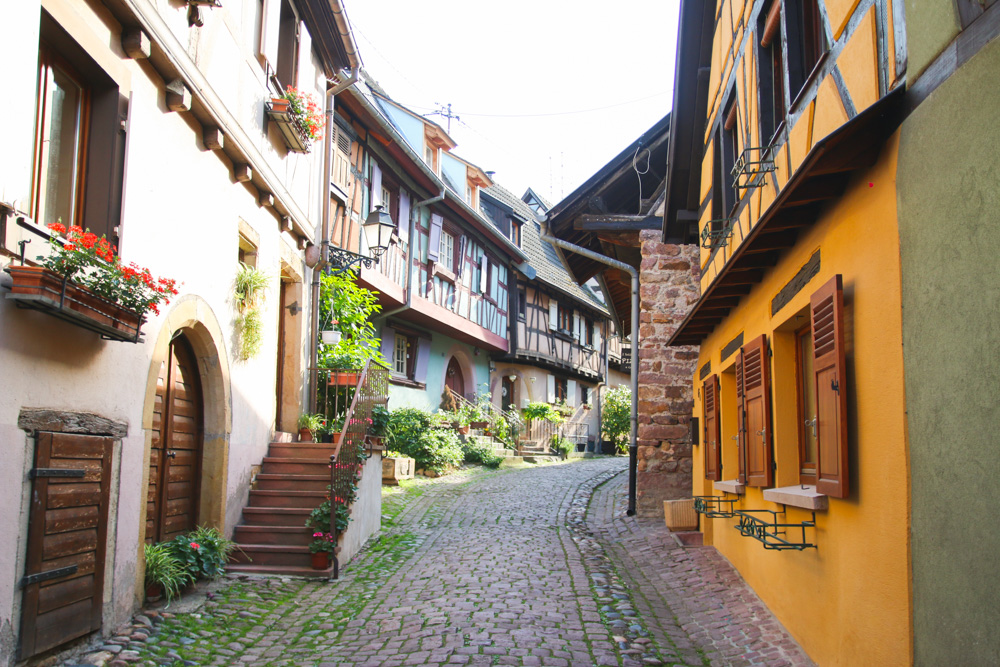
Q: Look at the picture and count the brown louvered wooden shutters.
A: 4